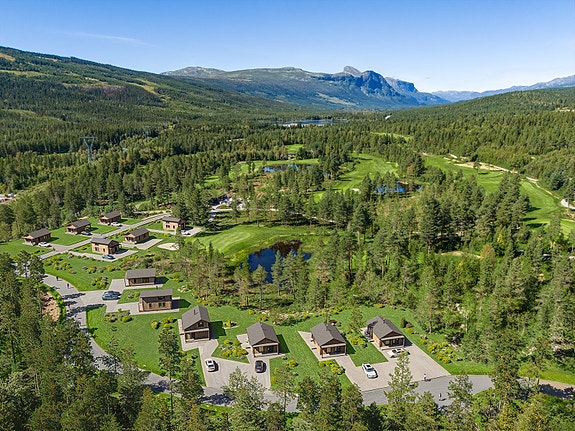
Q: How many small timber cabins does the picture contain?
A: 12